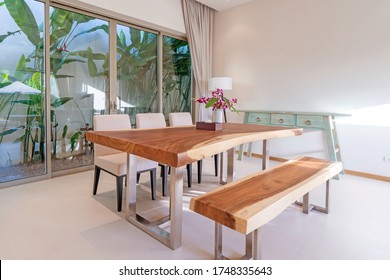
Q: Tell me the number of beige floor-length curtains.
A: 1